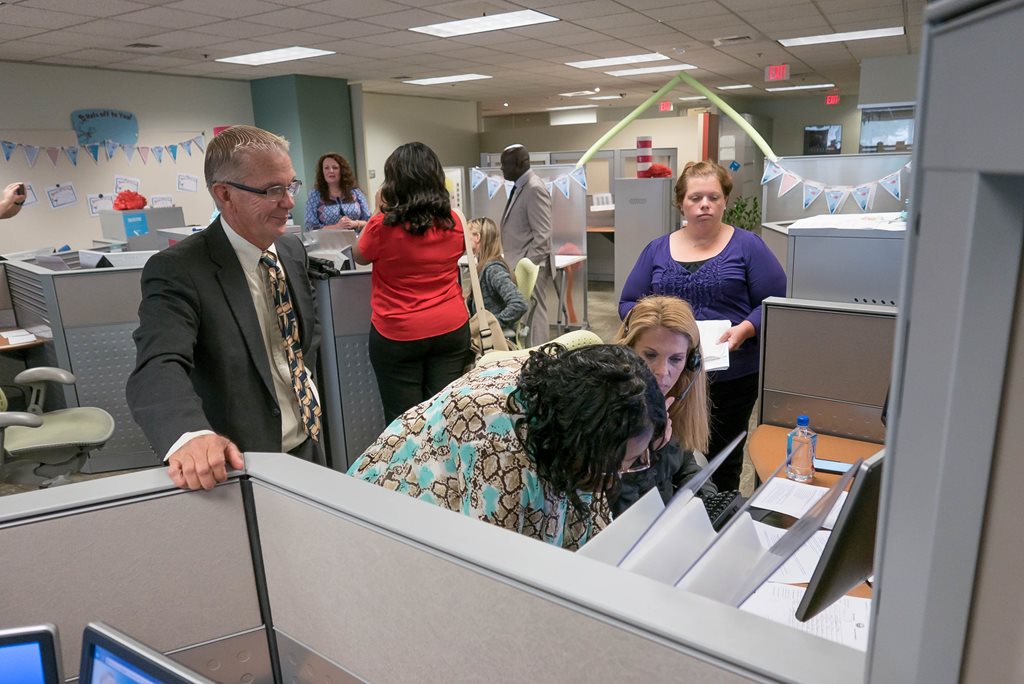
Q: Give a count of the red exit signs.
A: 3